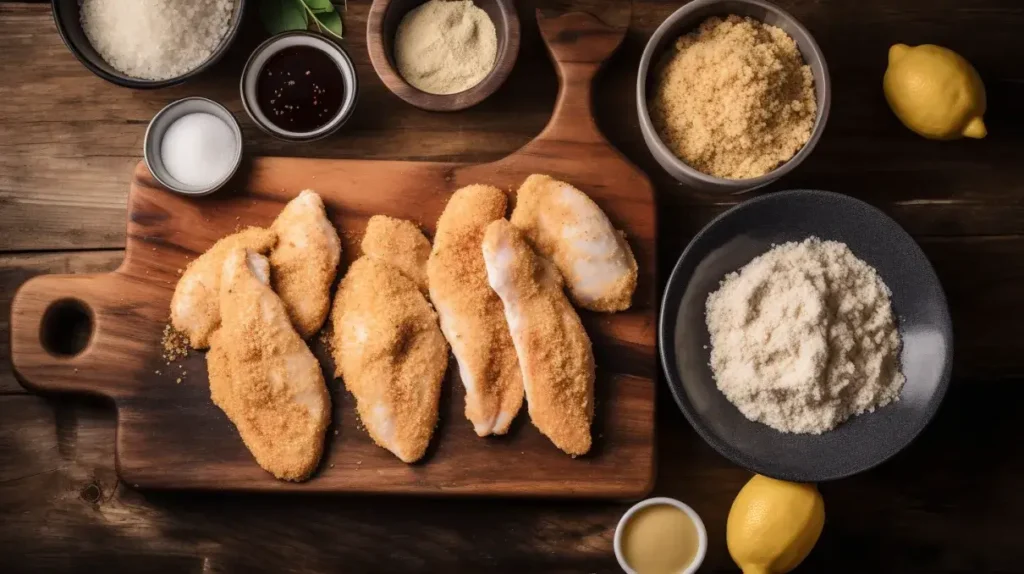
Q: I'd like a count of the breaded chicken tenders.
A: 8